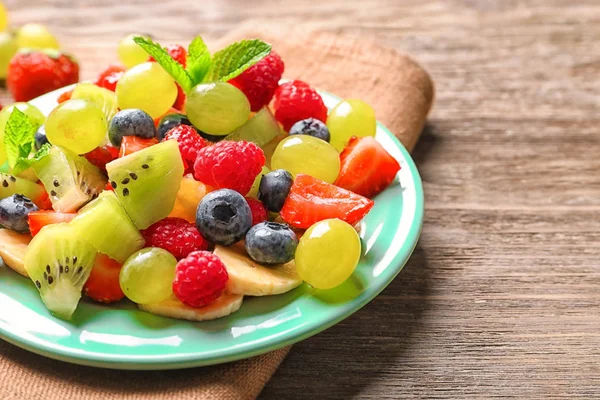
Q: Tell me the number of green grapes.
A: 12